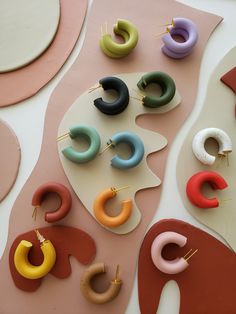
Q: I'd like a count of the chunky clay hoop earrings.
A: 13